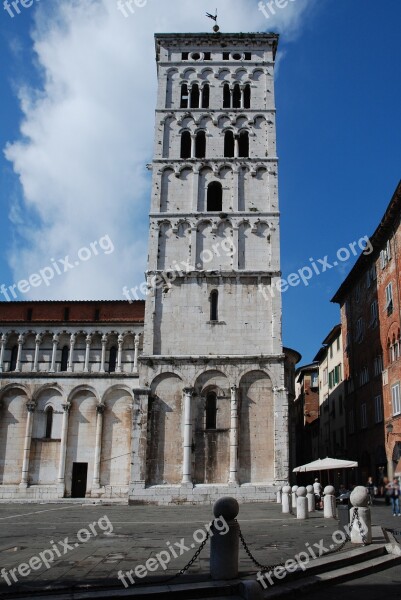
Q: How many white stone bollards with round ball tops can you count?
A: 8